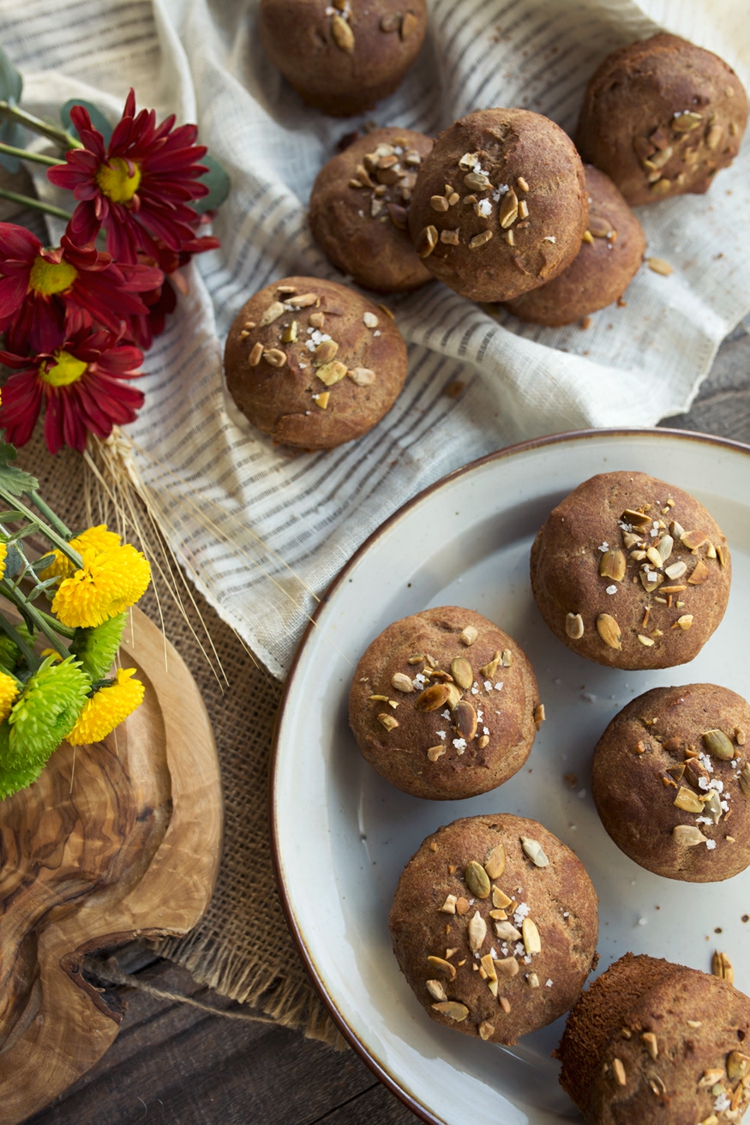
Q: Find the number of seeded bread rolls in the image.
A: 11